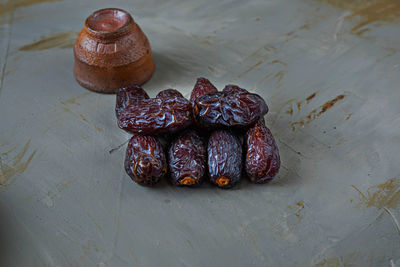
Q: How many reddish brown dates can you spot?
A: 10